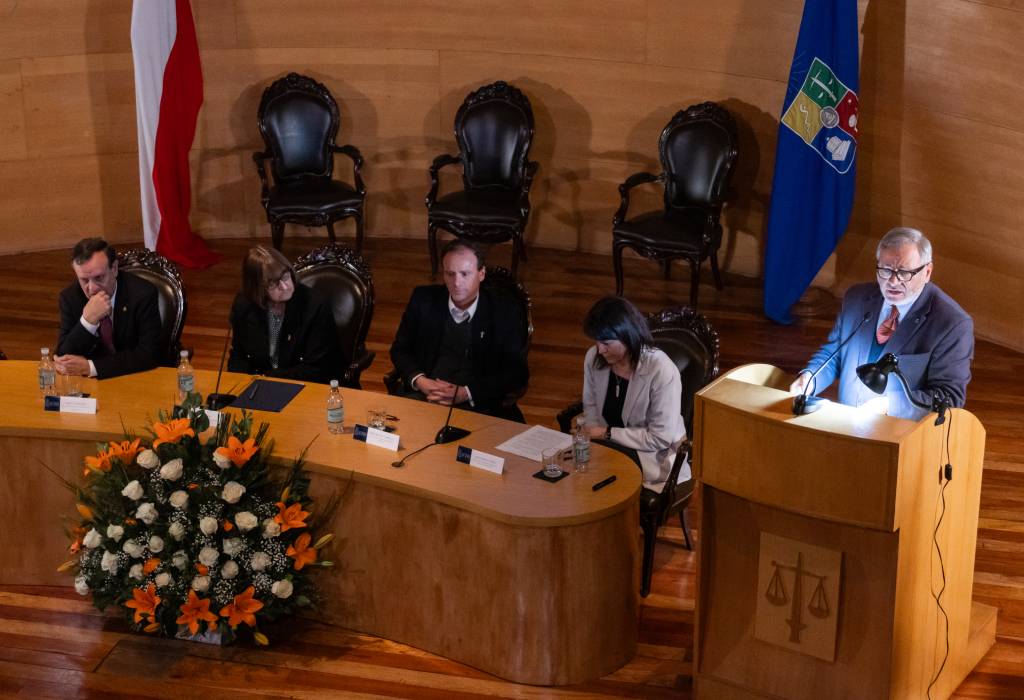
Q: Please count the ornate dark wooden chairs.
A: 7